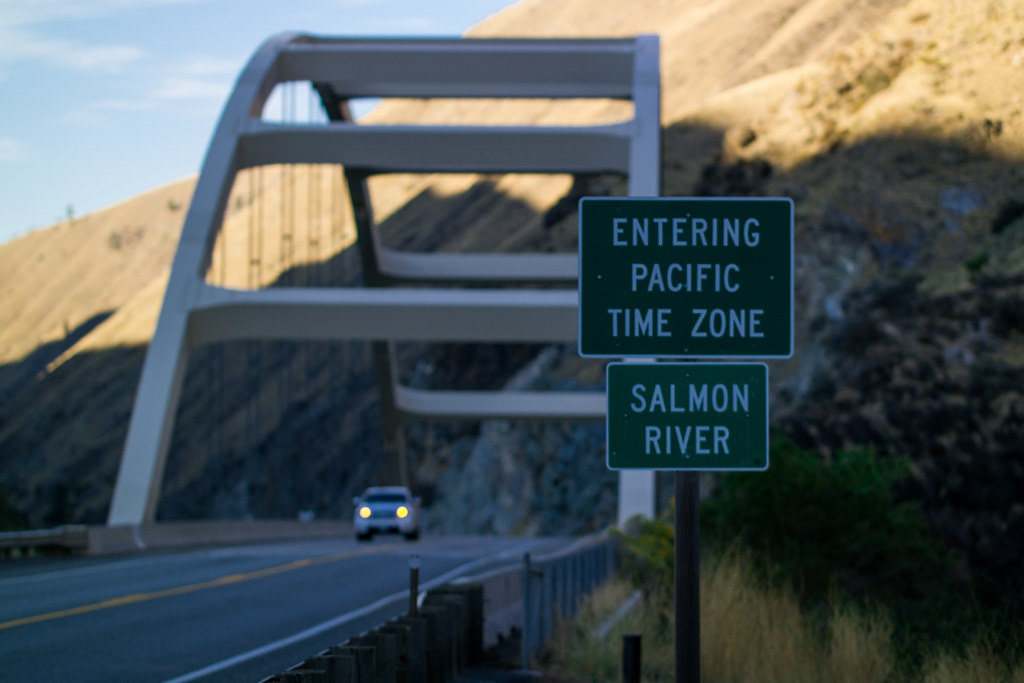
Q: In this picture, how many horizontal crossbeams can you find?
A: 5